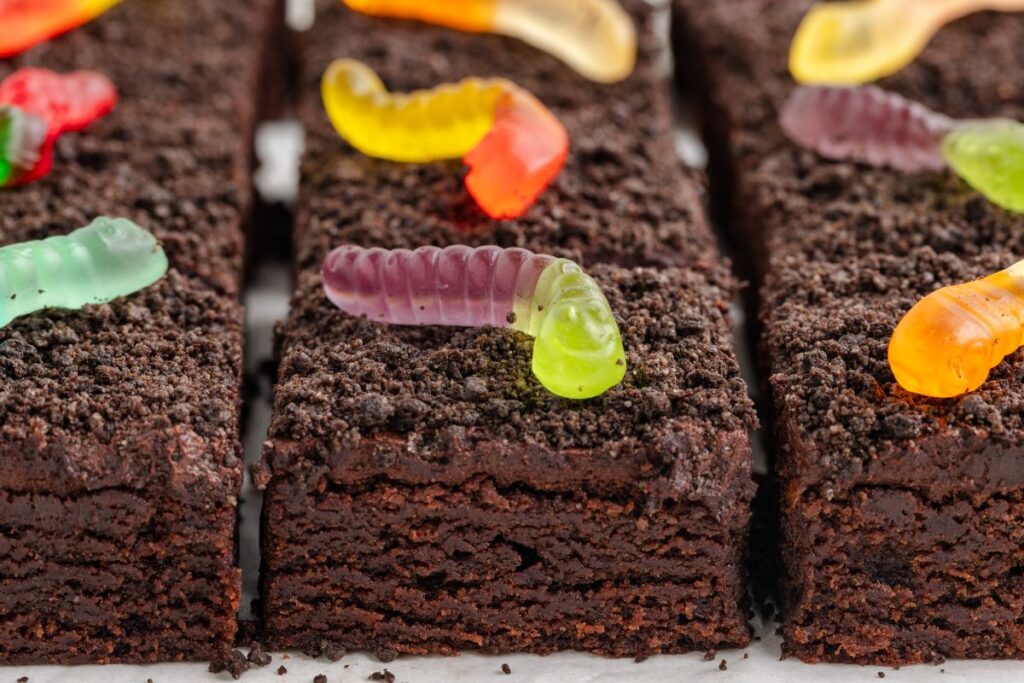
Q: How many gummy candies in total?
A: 9